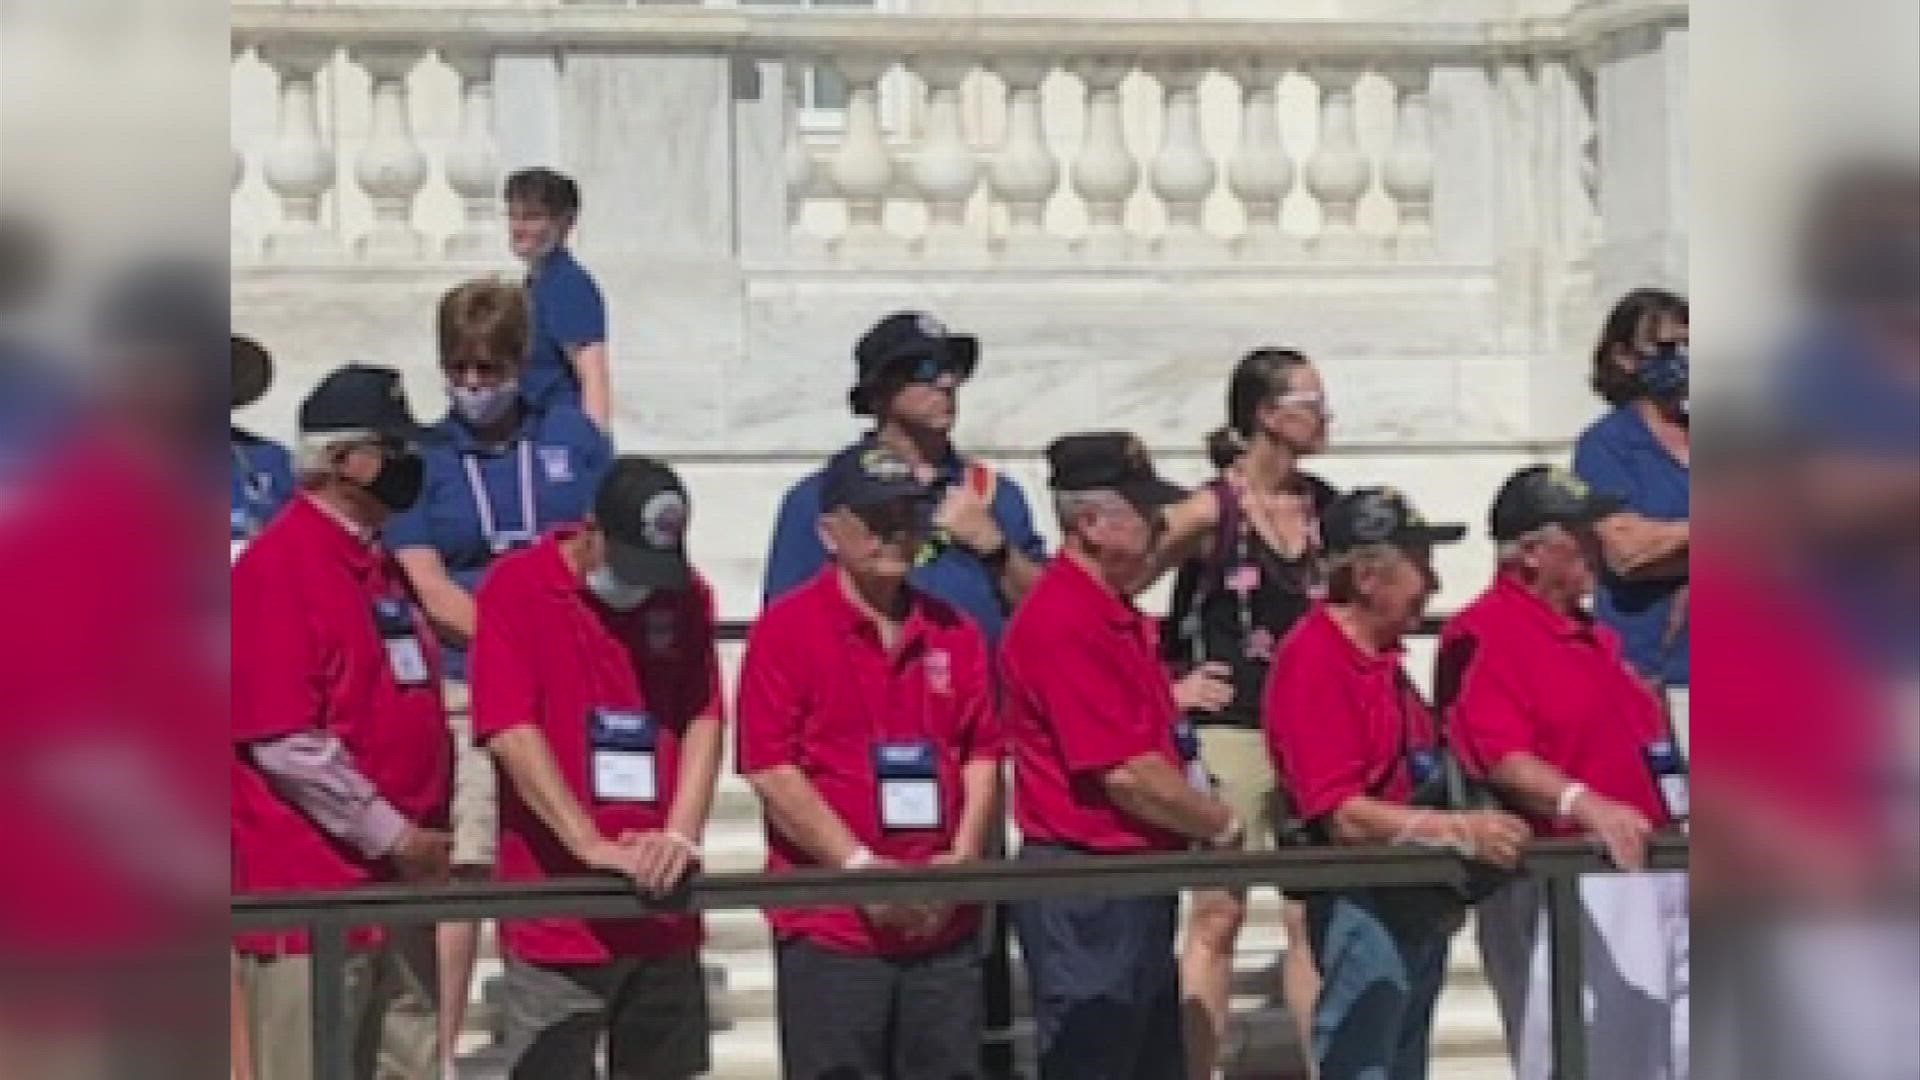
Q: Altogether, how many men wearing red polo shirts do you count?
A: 6